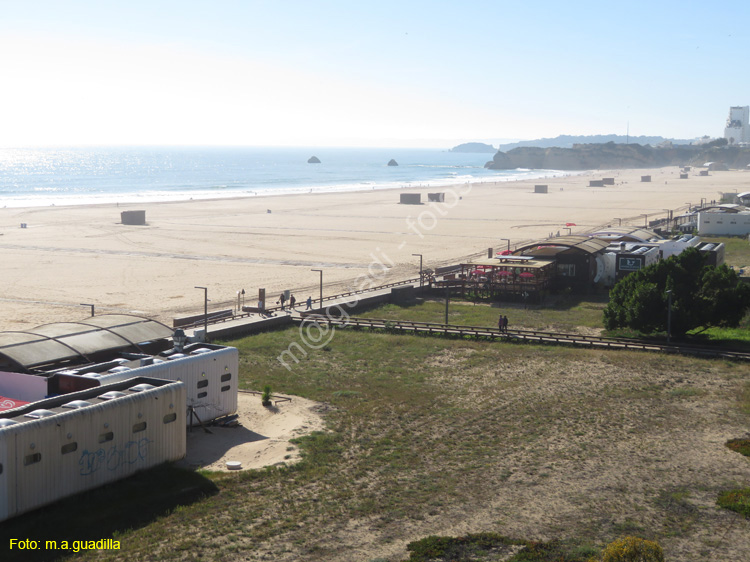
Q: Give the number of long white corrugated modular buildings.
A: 2